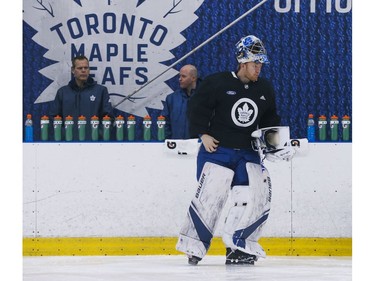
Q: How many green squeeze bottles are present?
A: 13